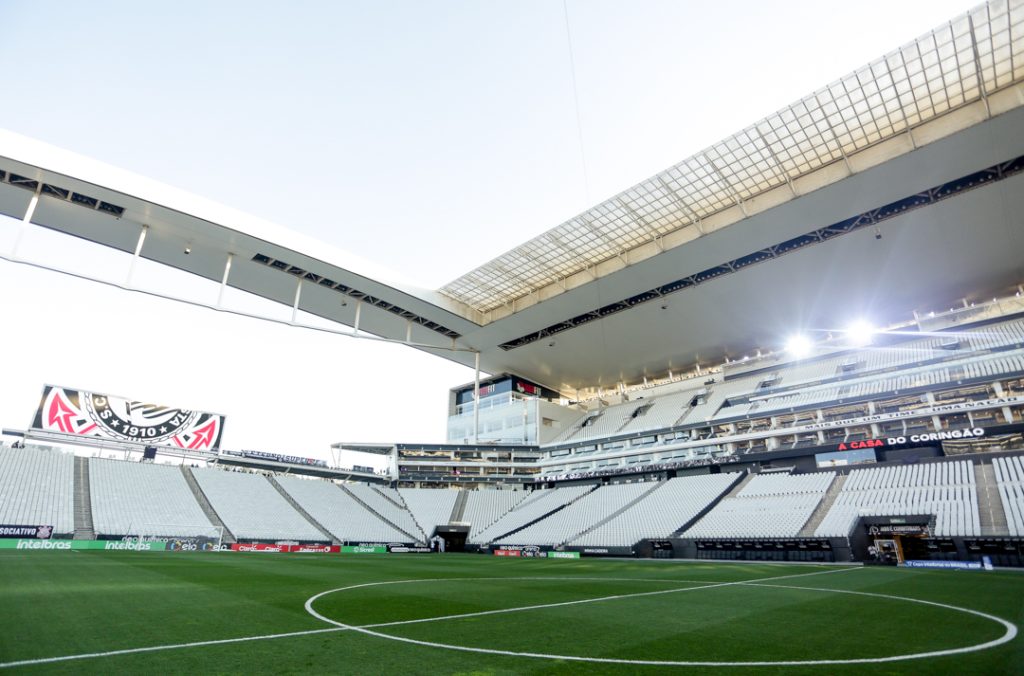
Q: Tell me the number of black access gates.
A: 2